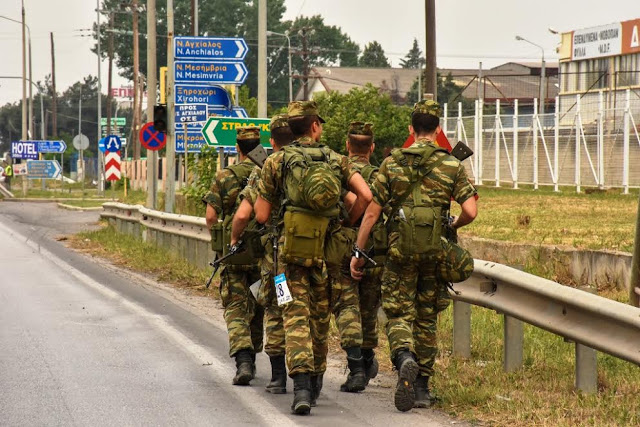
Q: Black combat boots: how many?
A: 9